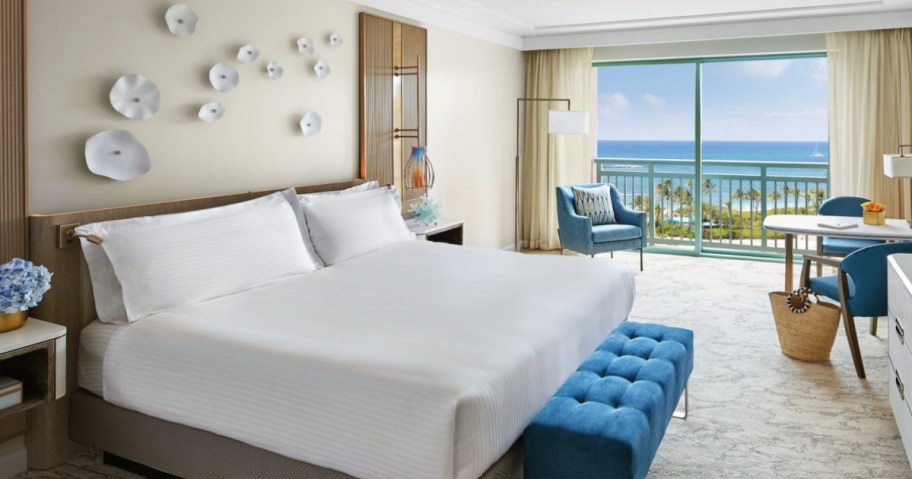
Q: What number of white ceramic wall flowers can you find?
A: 11